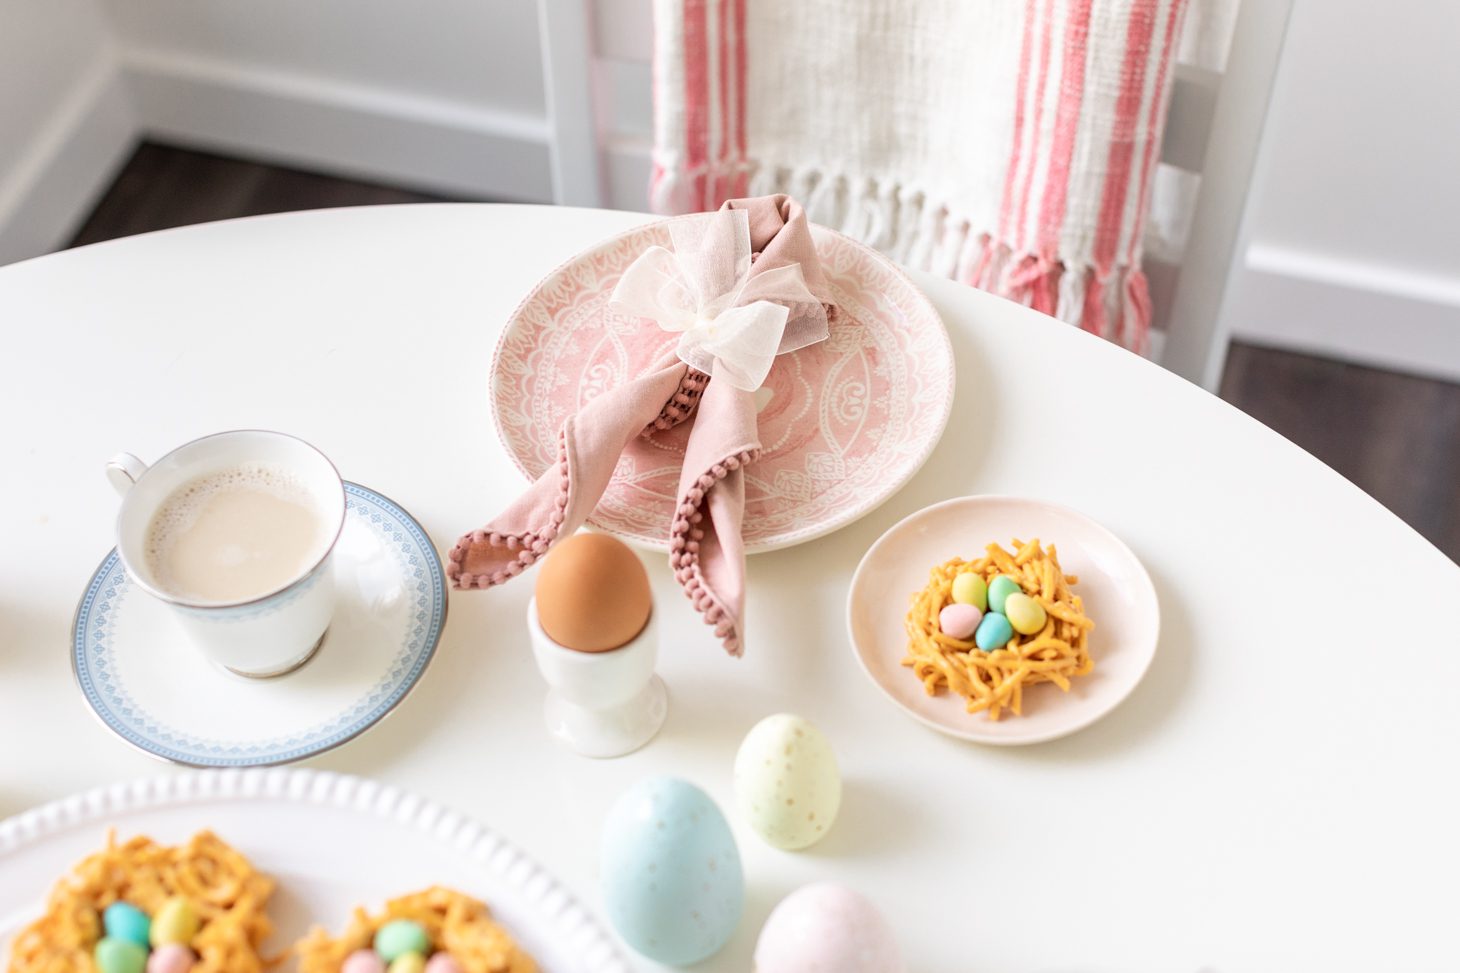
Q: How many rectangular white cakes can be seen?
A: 0